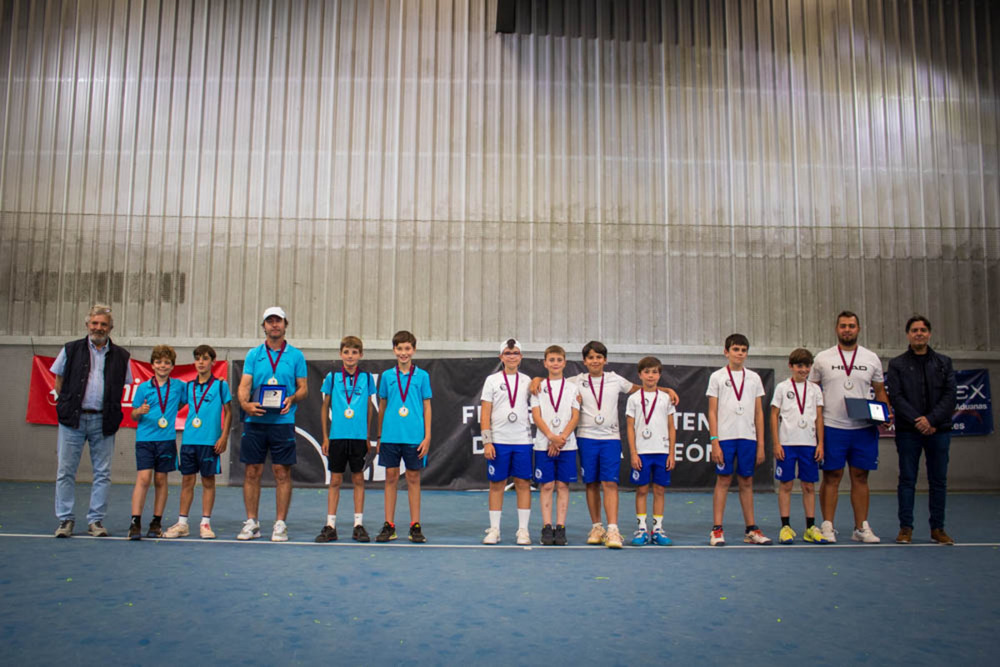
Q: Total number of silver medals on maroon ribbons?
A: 7